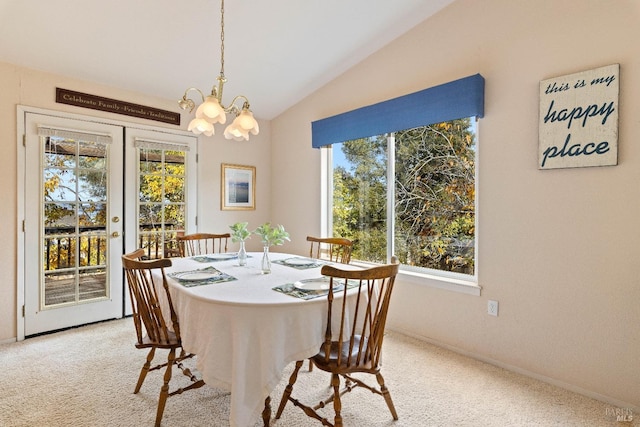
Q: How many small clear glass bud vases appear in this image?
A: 2